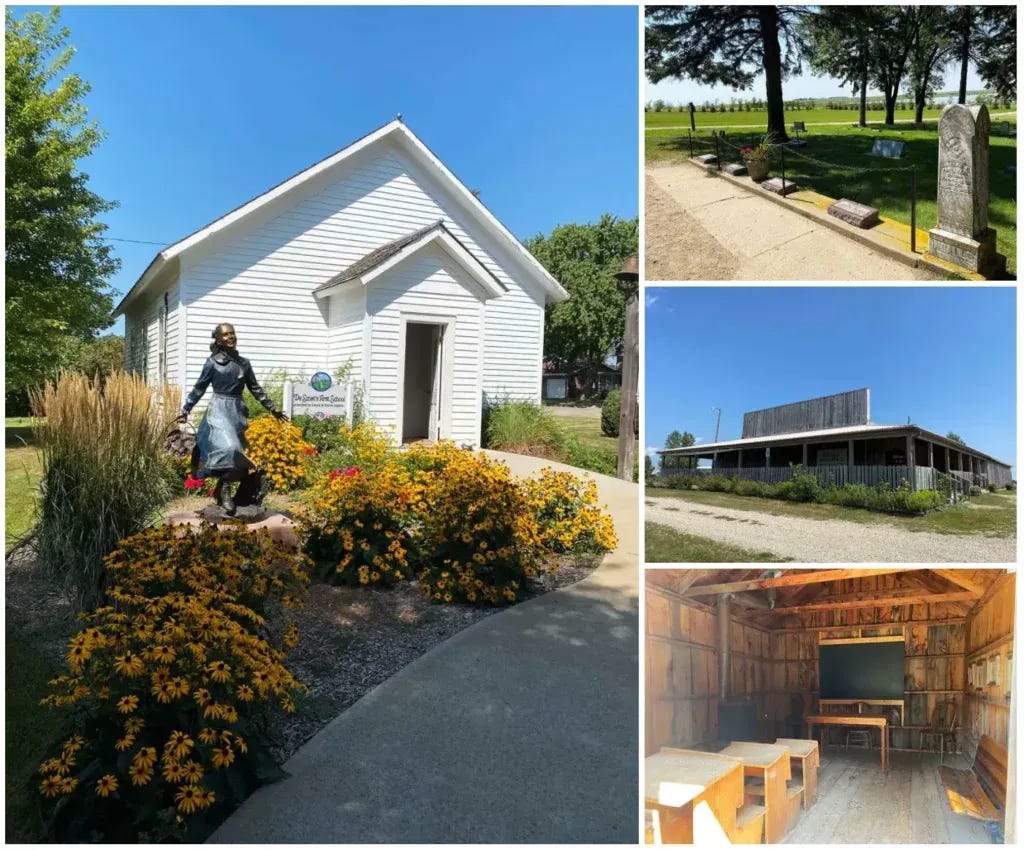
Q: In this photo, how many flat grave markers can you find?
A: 4